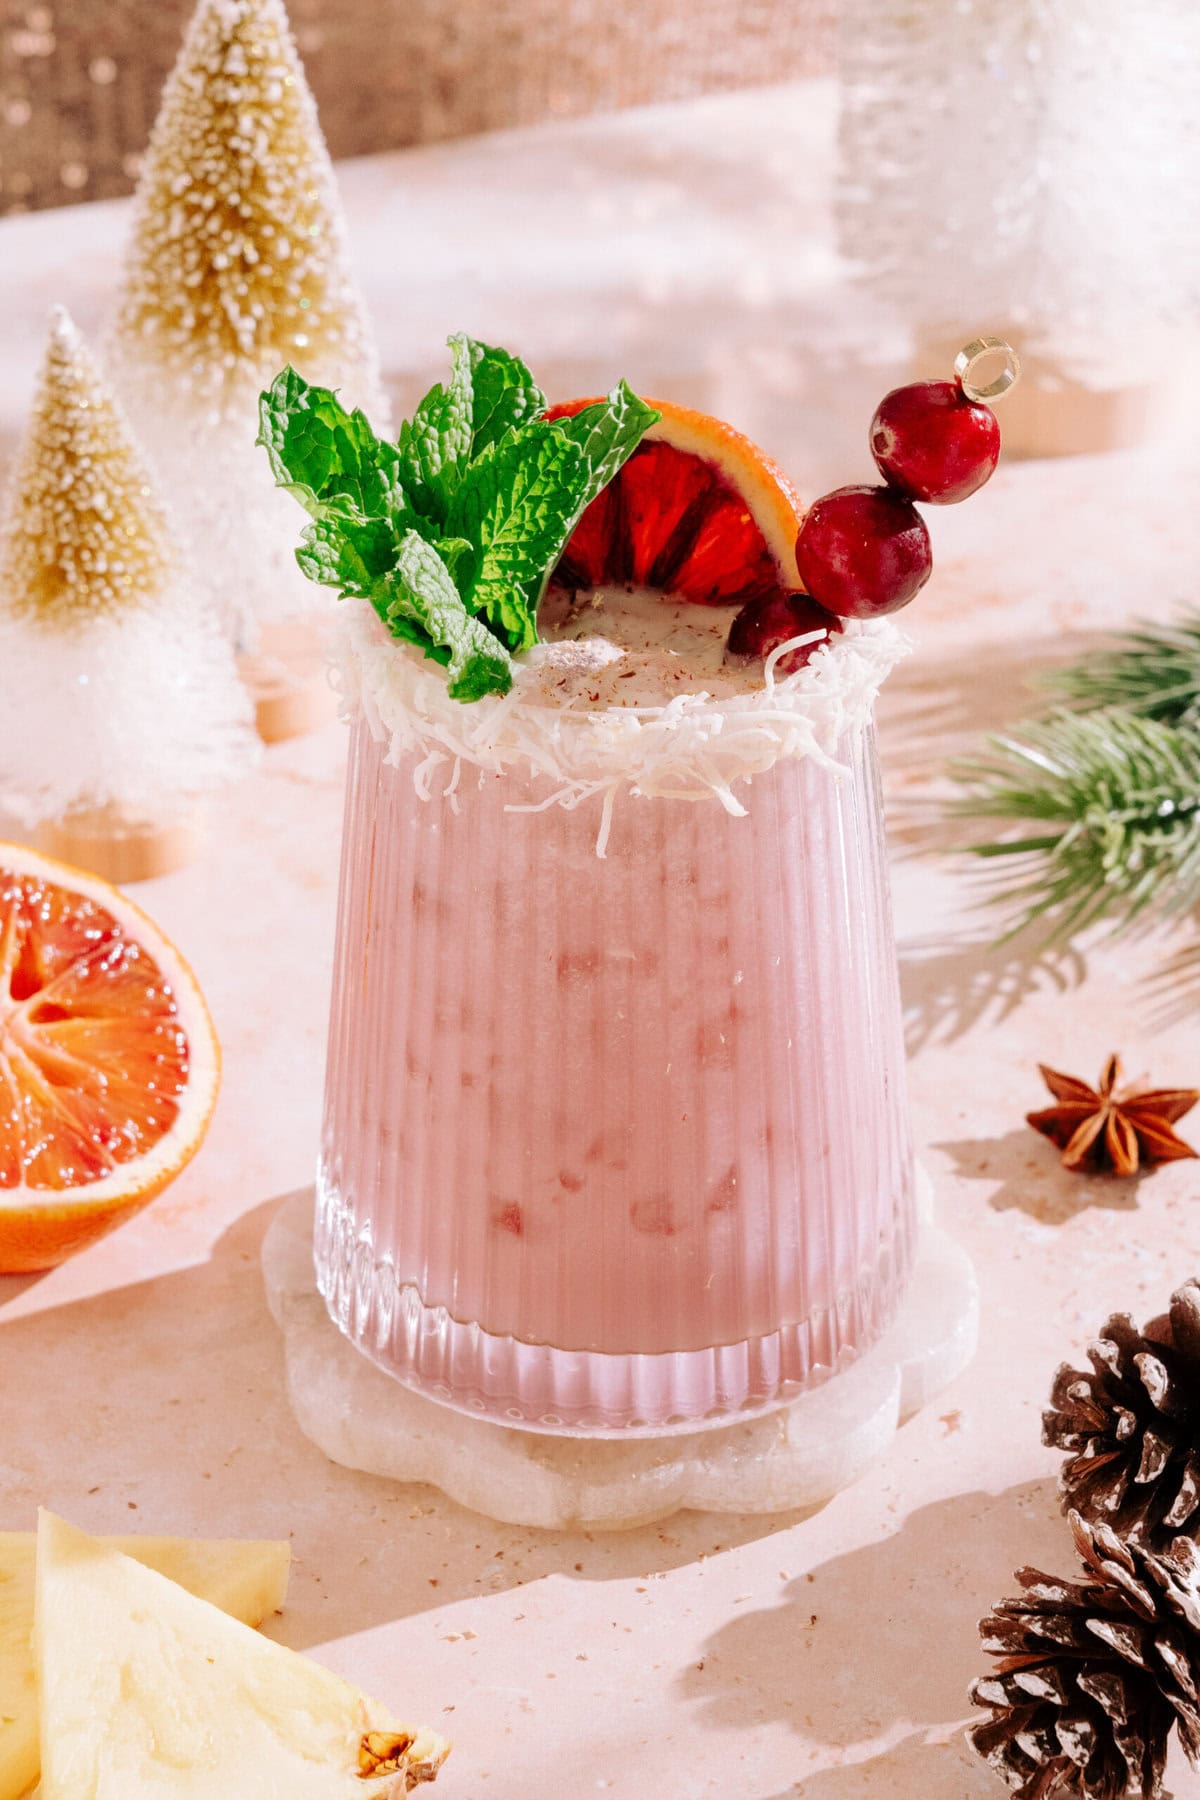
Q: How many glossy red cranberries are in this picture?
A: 3